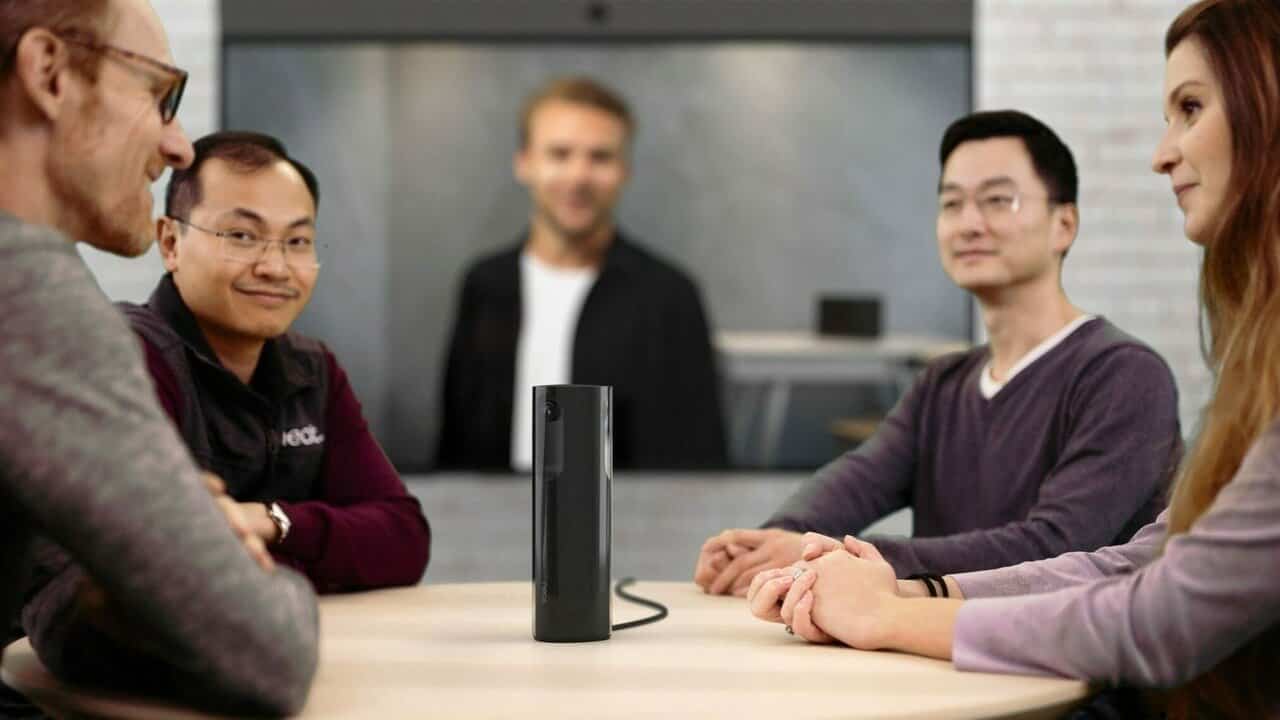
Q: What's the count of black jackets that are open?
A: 1